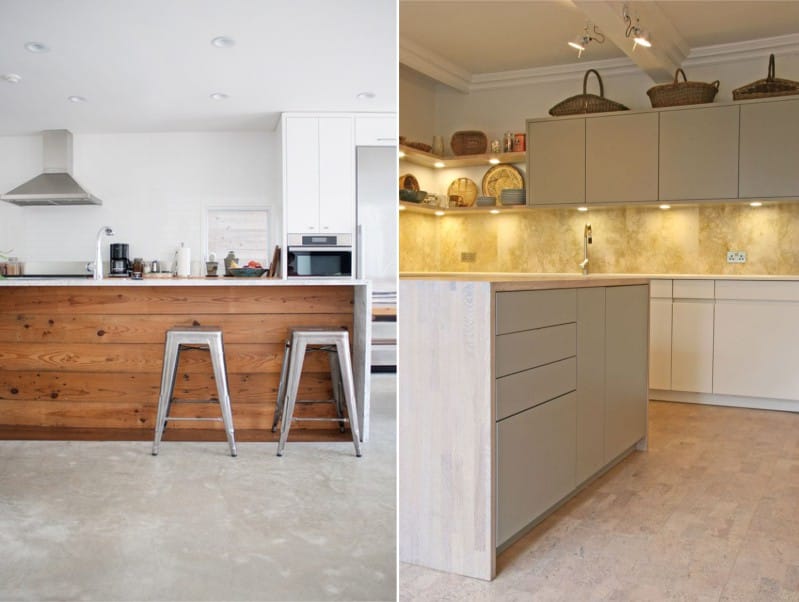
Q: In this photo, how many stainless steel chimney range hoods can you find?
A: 1